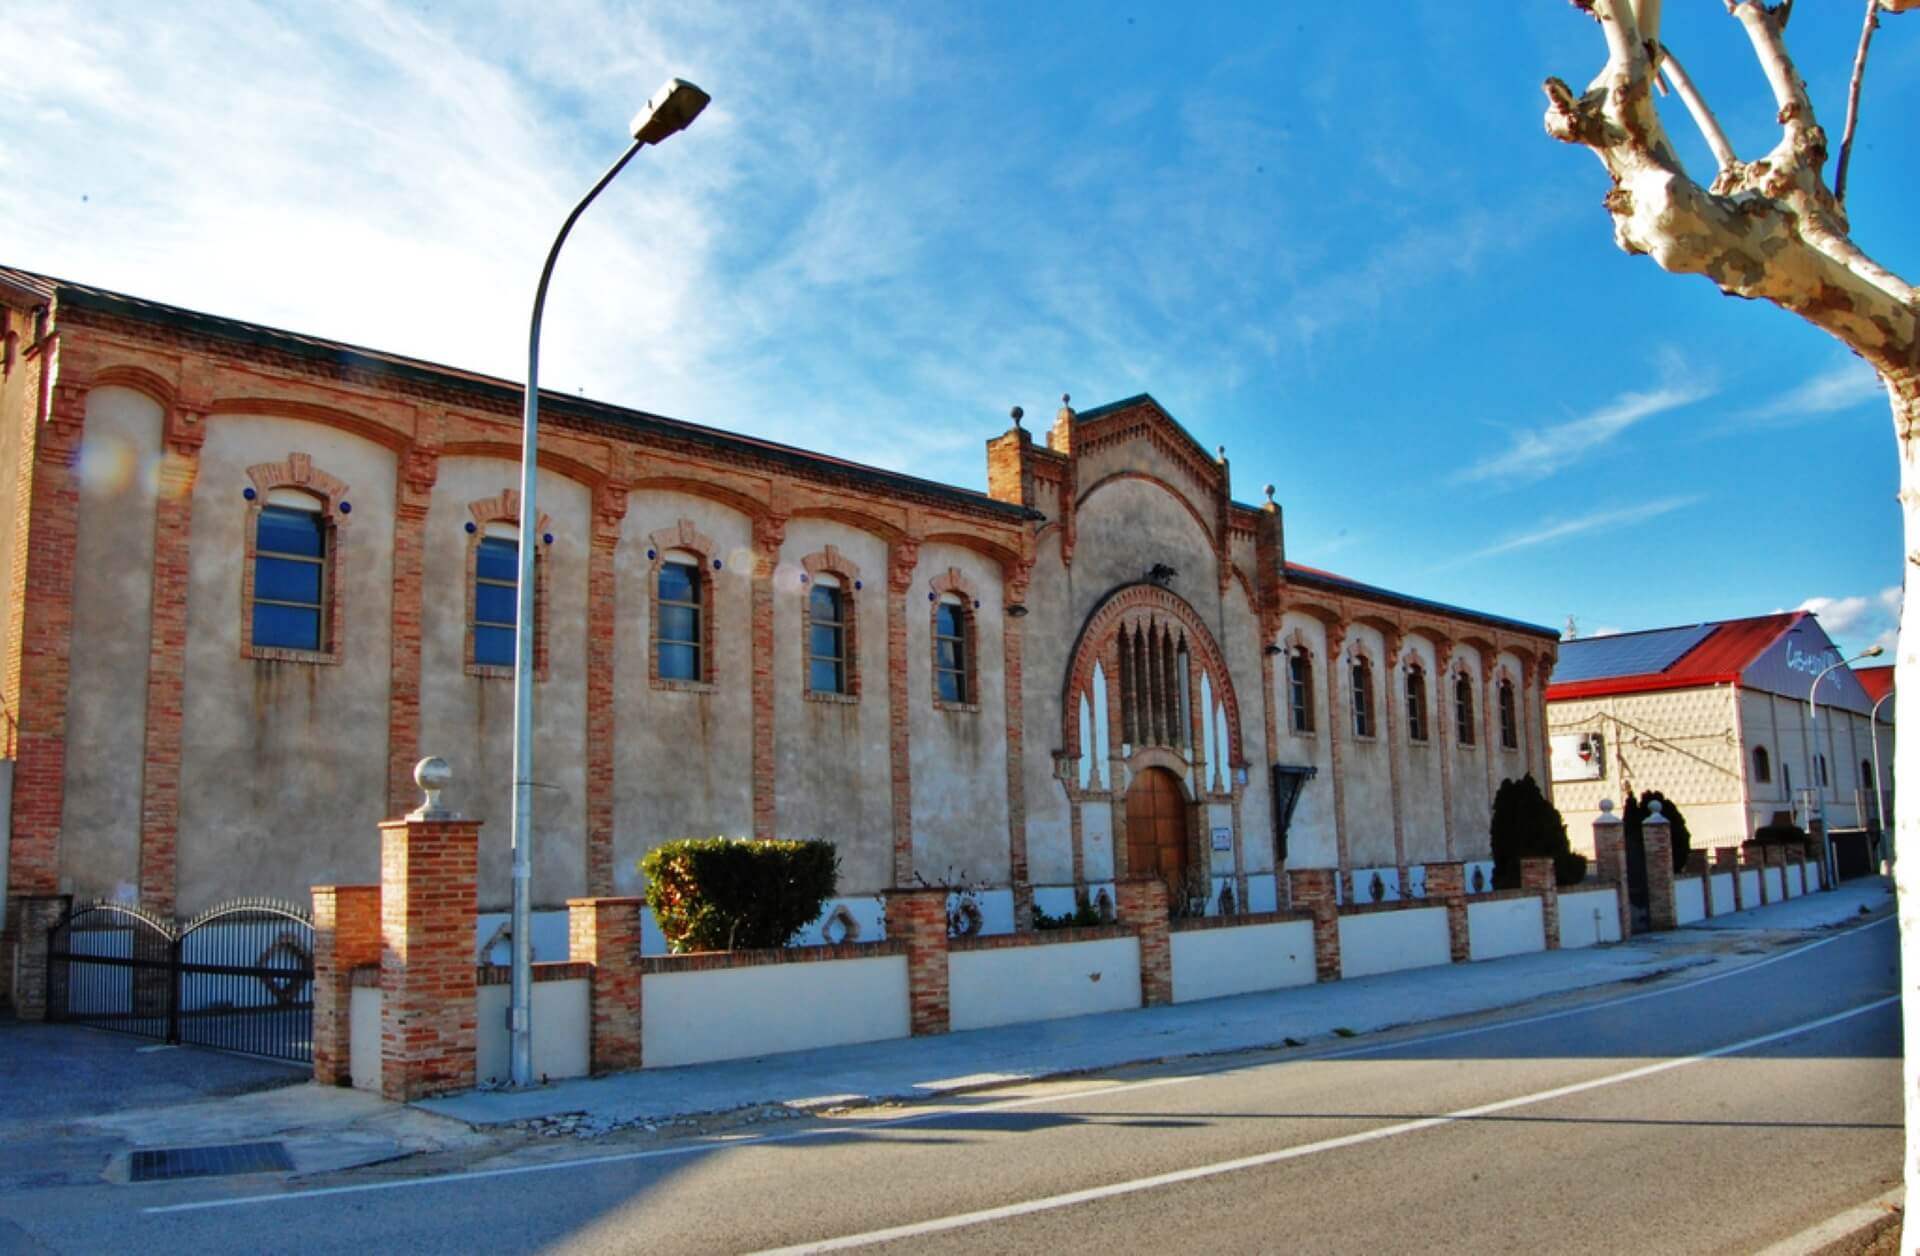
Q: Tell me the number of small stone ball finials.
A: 7